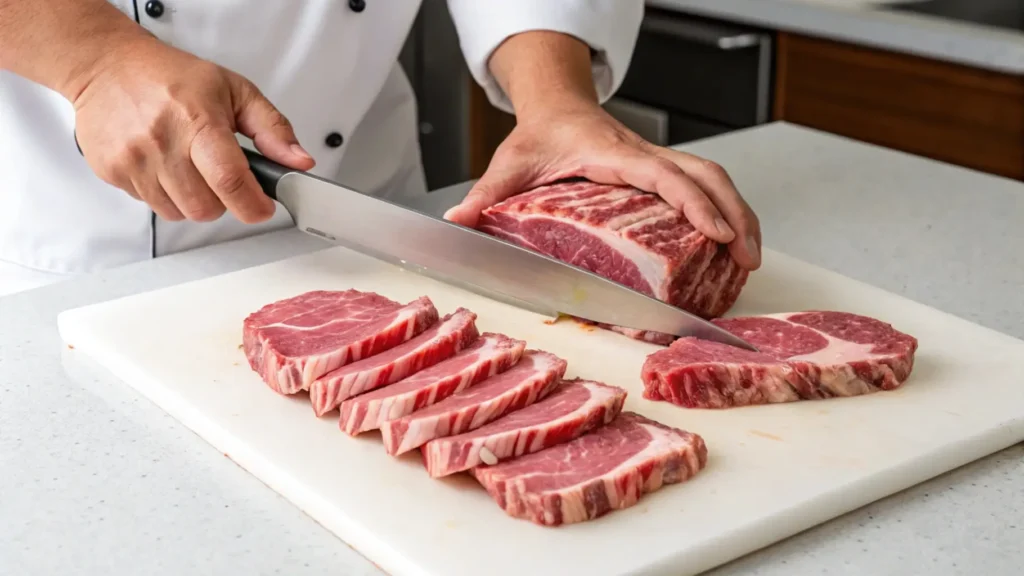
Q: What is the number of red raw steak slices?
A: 7